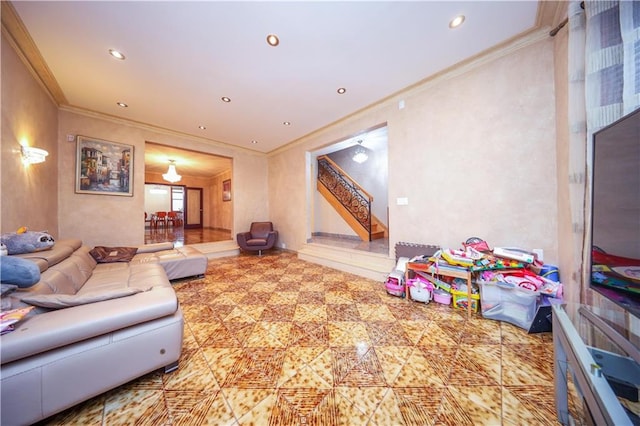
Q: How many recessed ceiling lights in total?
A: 9